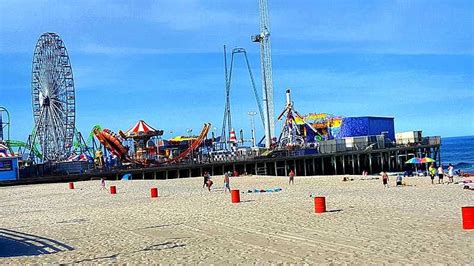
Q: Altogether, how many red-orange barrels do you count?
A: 6